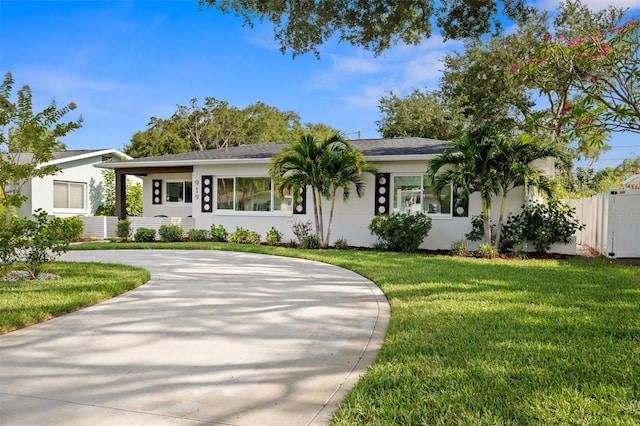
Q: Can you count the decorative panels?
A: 5